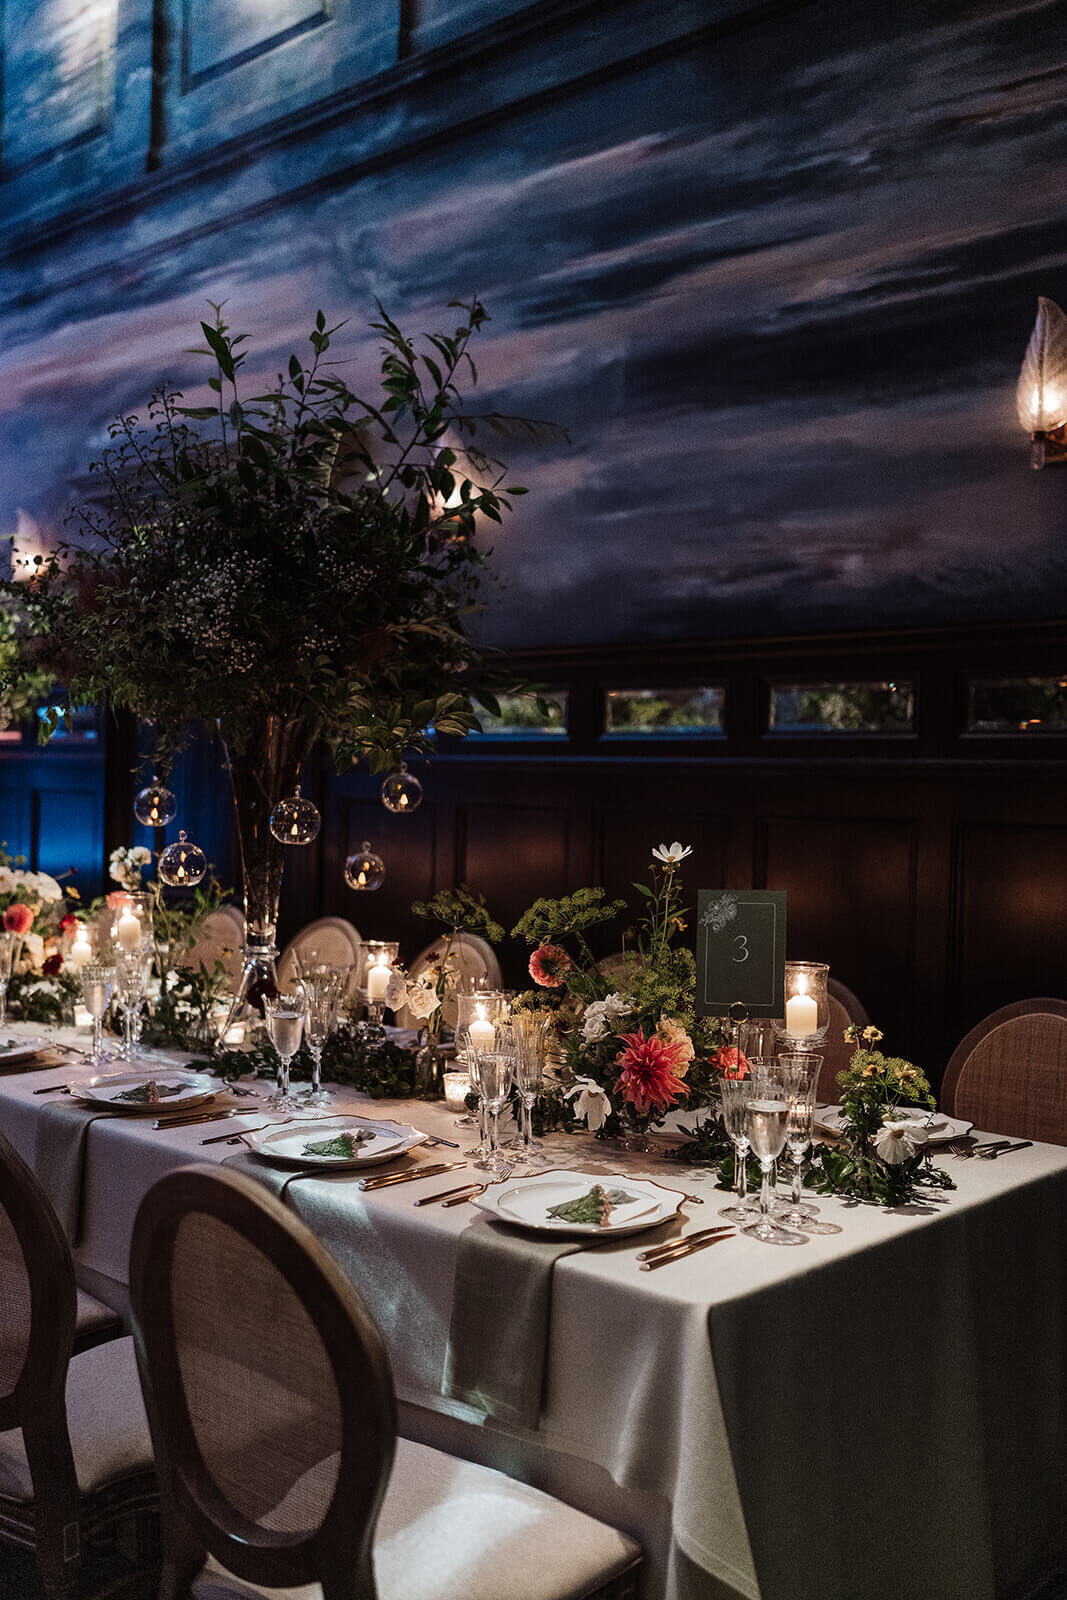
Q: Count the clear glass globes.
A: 5